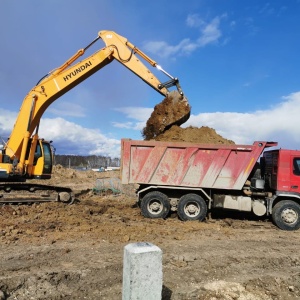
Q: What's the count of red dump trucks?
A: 1